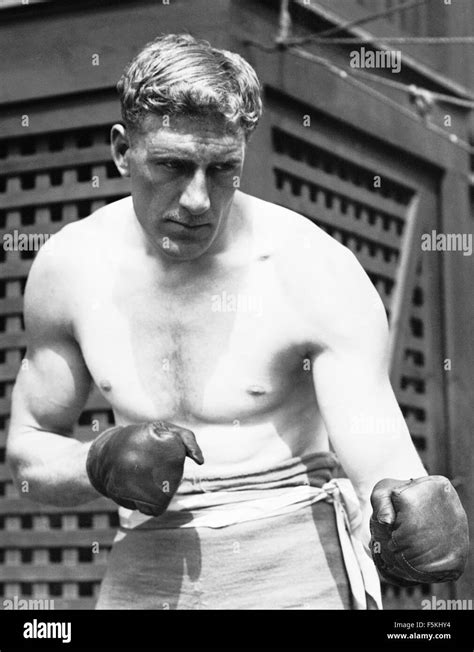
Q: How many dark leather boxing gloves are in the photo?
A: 2